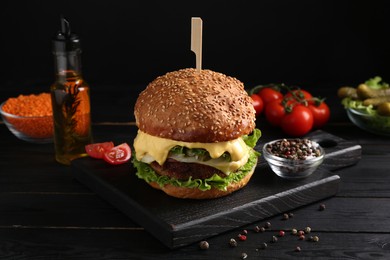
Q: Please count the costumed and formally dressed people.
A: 0